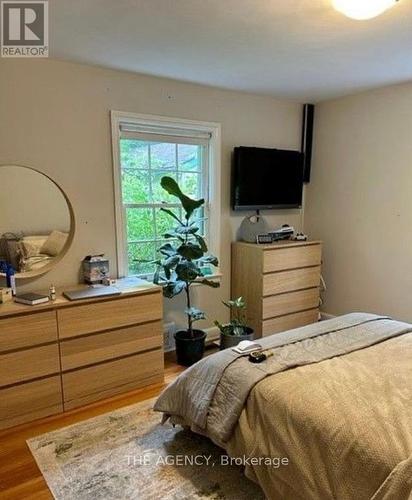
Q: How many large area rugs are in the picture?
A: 1